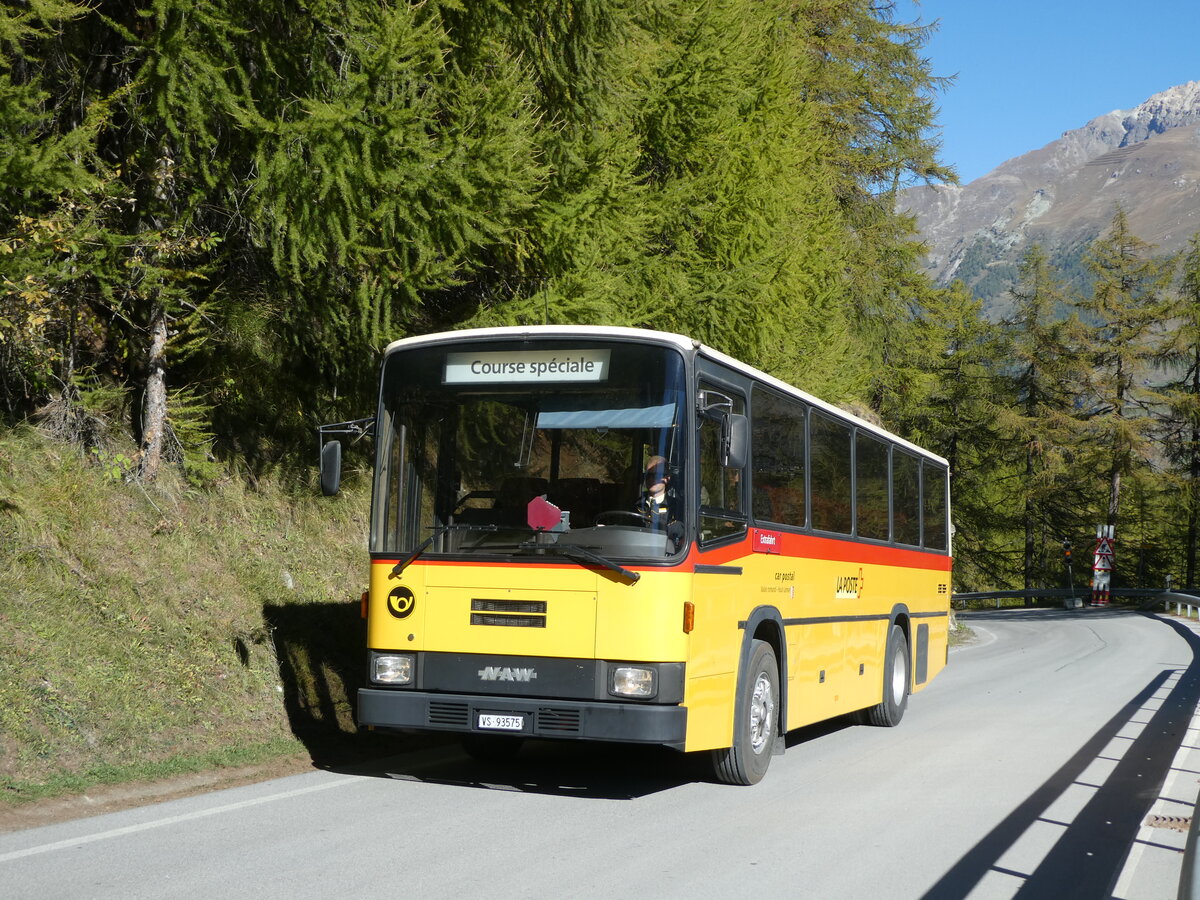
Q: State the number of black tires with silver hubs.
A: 2